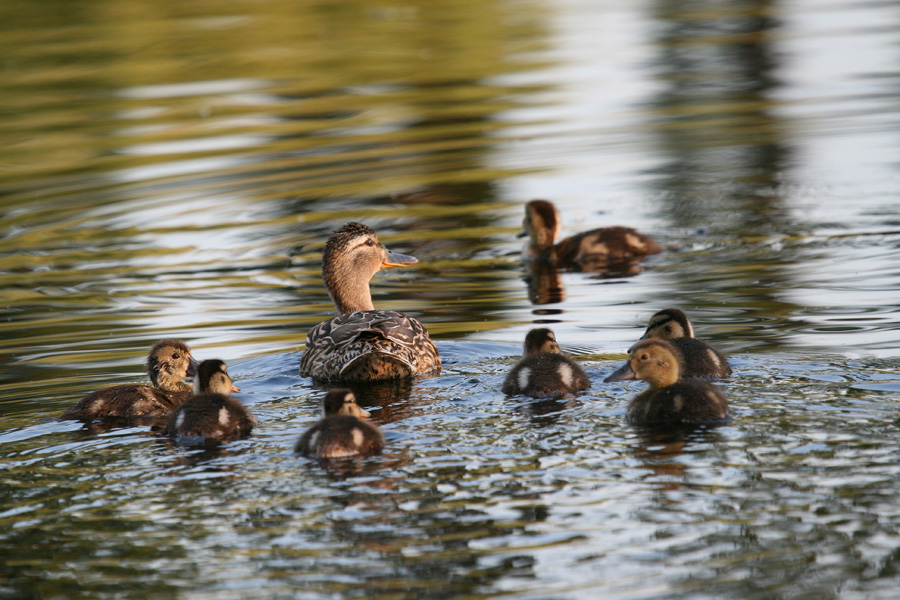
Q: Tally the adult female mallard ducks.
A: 1